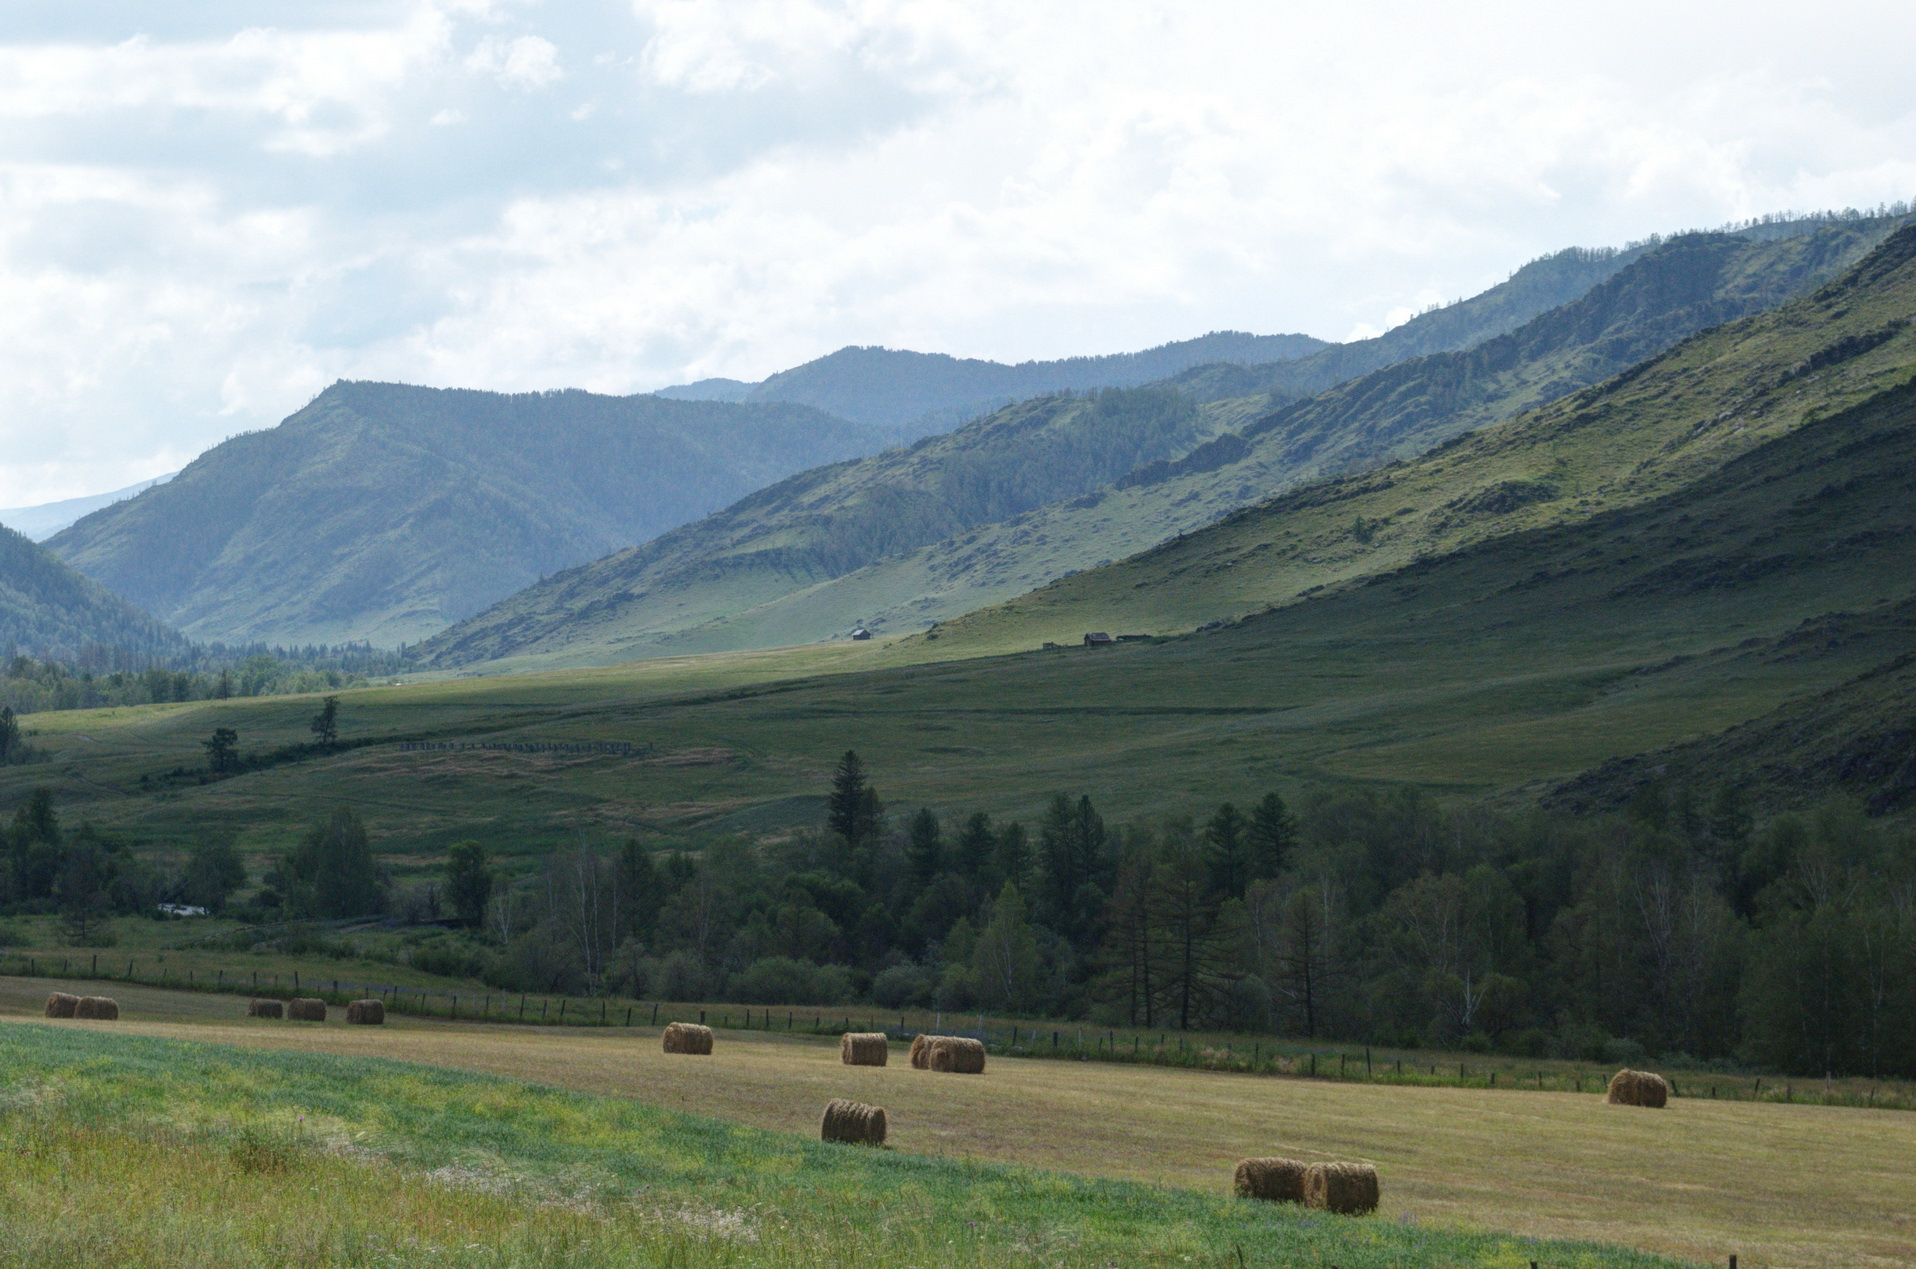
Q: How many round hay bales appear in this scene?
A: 13